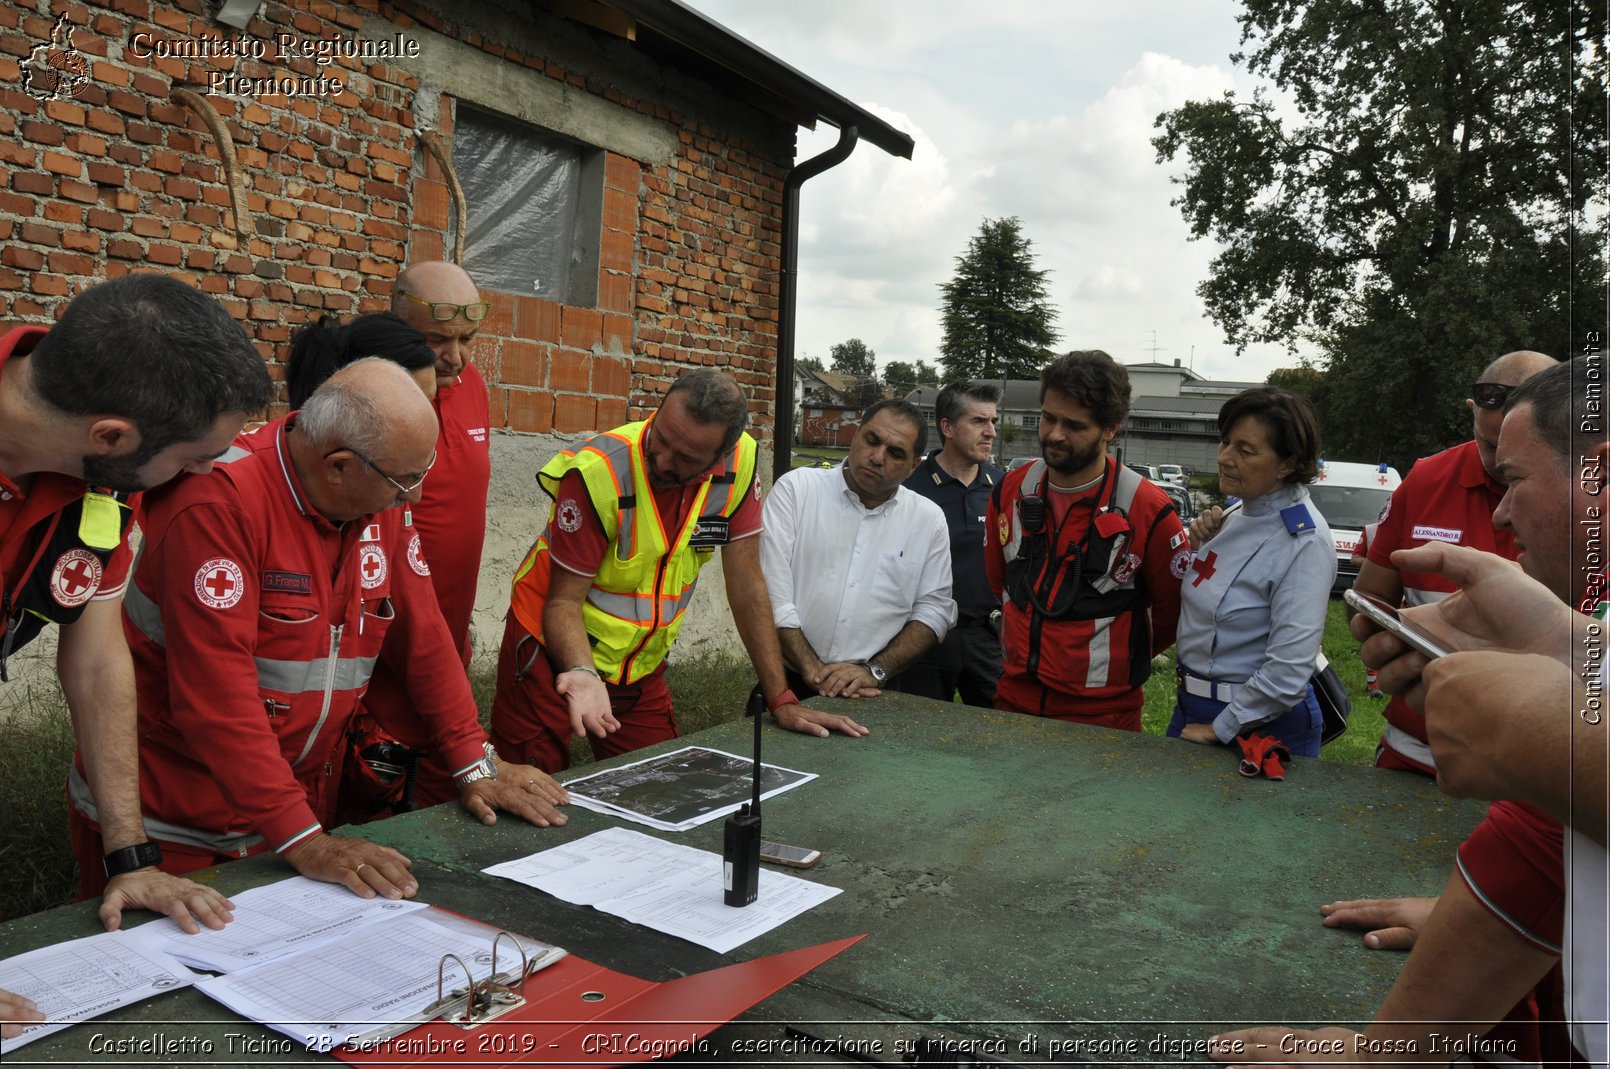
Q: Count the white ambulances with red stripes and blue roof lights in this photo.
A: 1